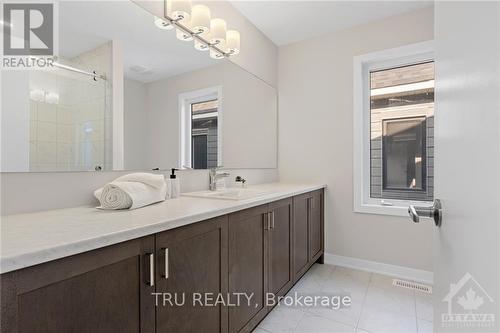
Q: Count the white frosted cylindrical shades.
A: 4